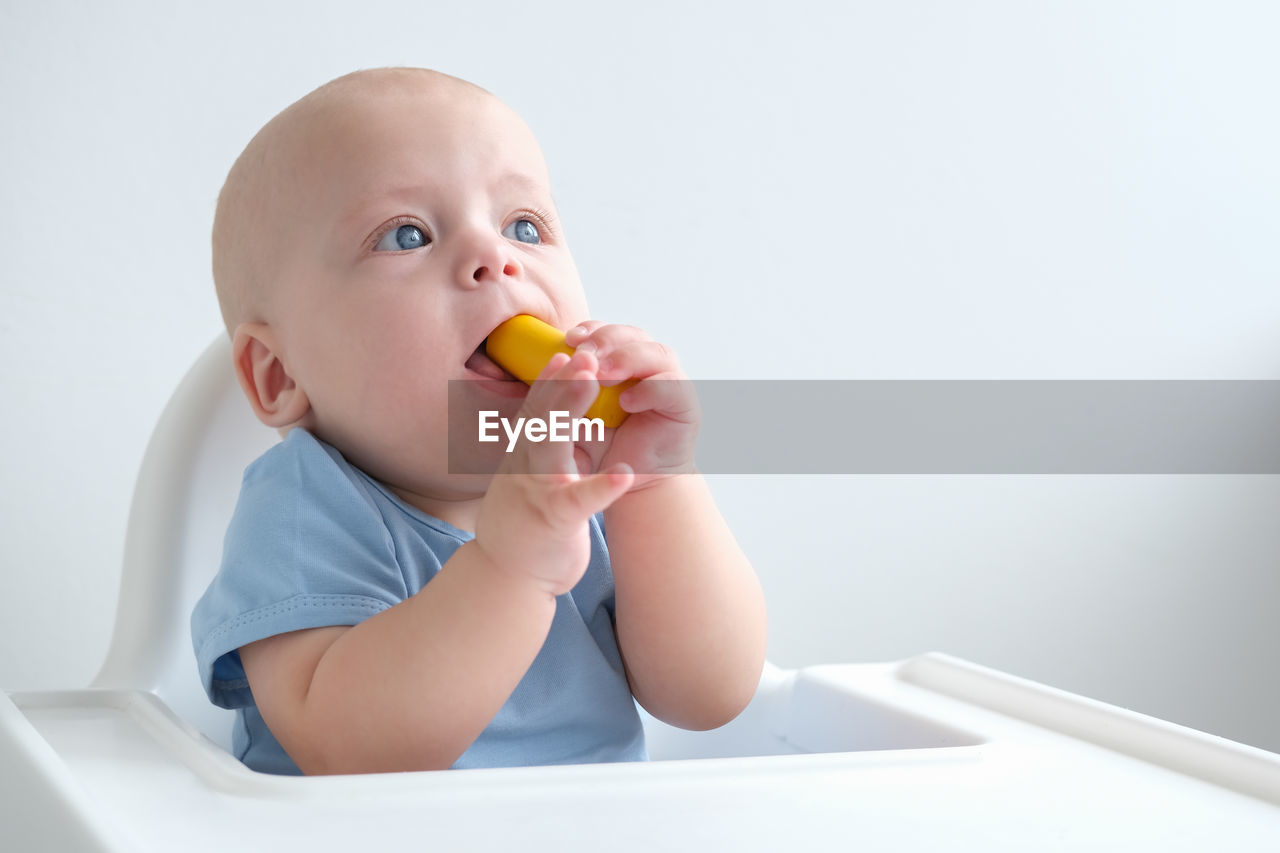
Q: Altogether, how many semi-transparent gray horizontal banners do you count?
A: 1